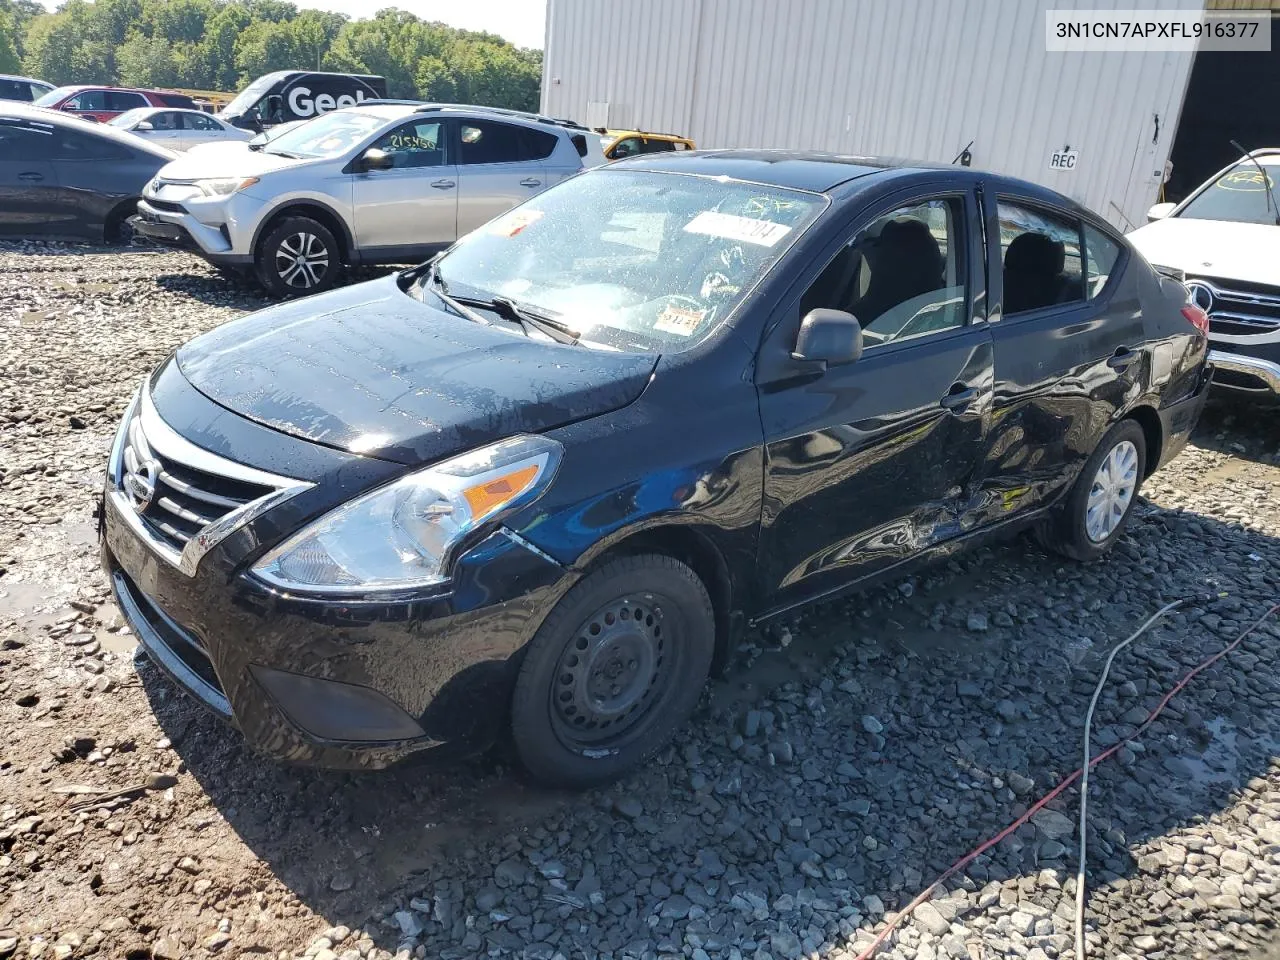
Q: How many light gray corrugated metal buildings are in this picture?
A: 1